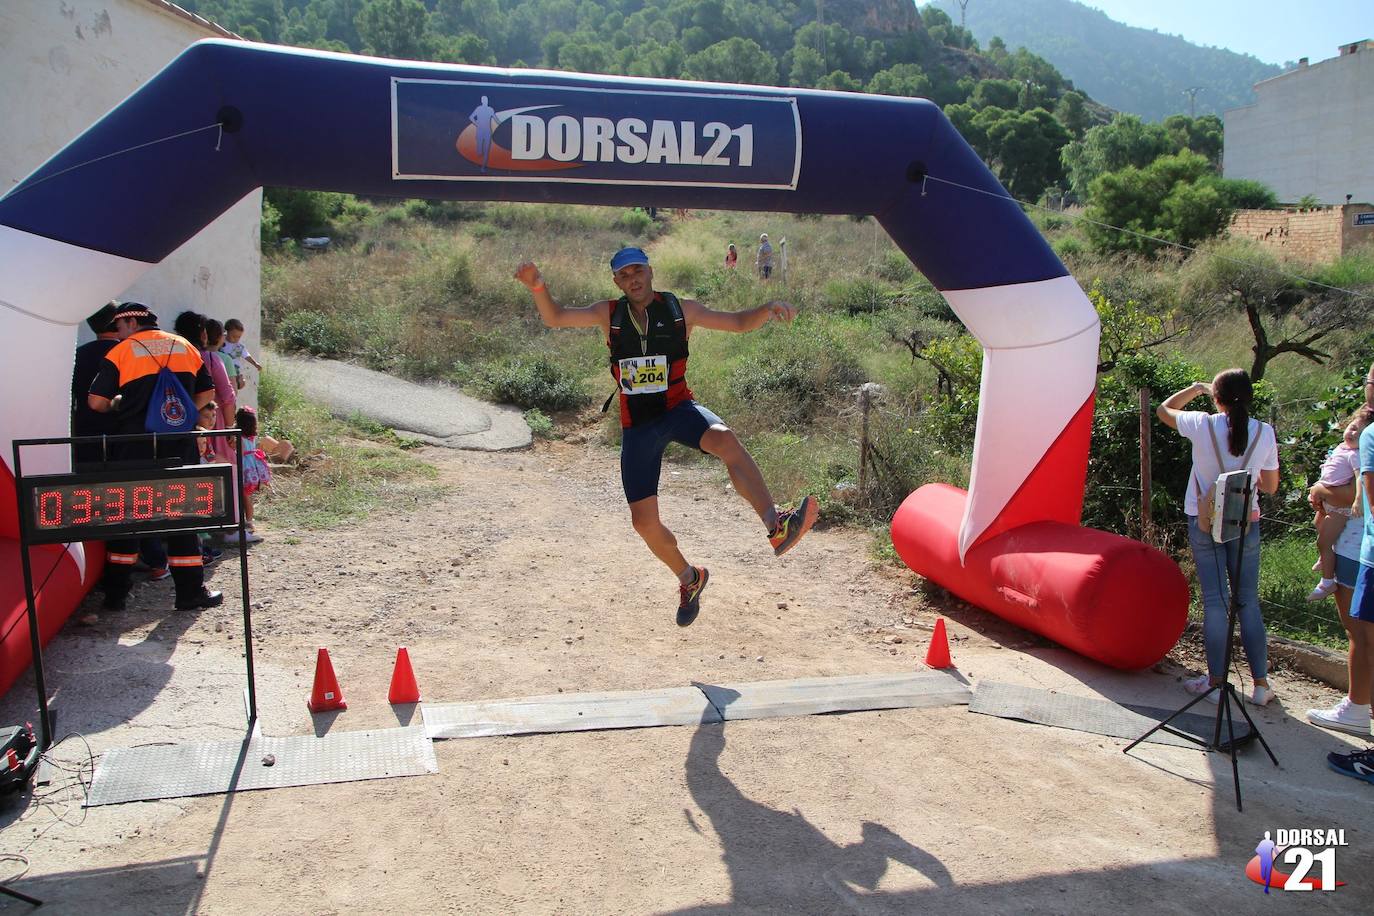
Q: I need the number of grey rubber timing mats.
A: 4